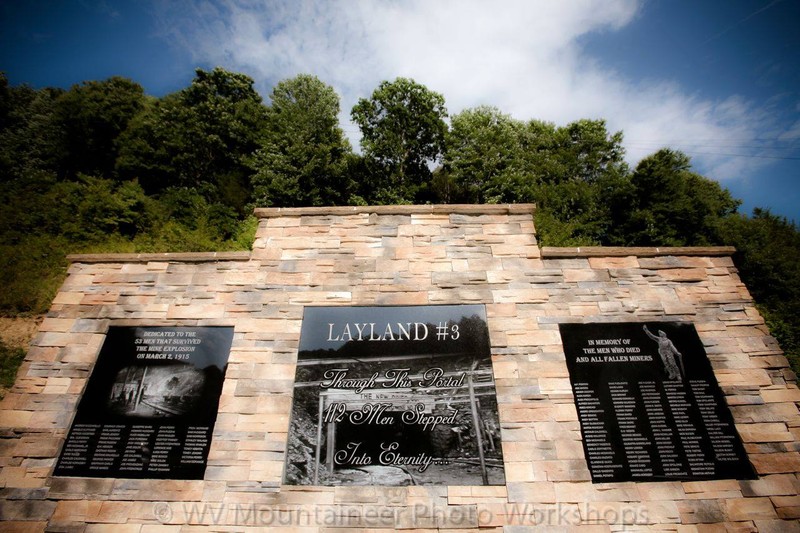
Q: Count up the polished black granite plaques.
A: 3